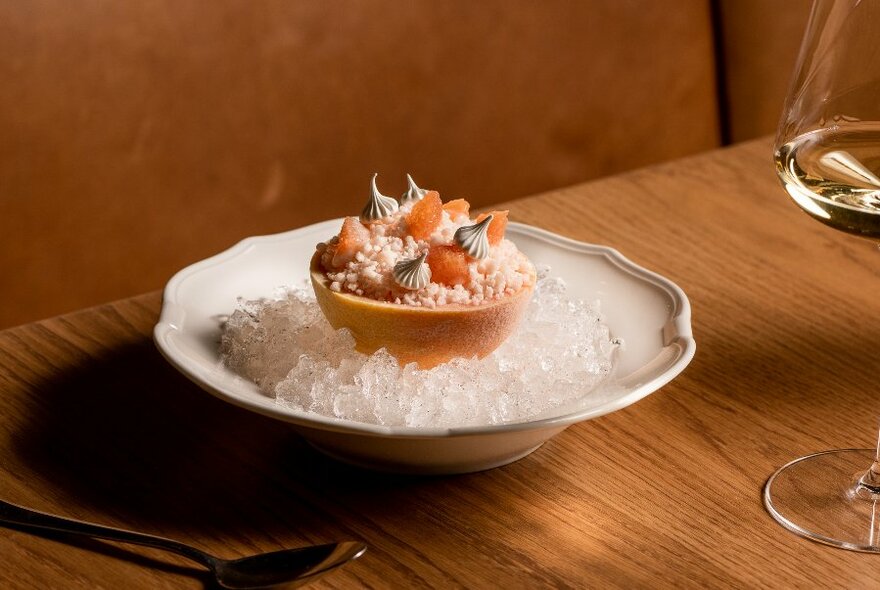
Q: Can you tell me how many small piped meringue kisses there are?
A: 4